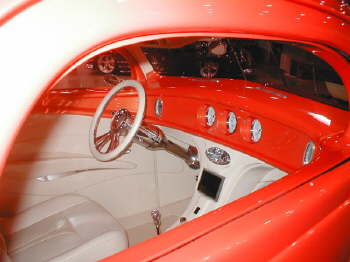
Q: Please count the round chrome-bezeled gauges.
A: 3